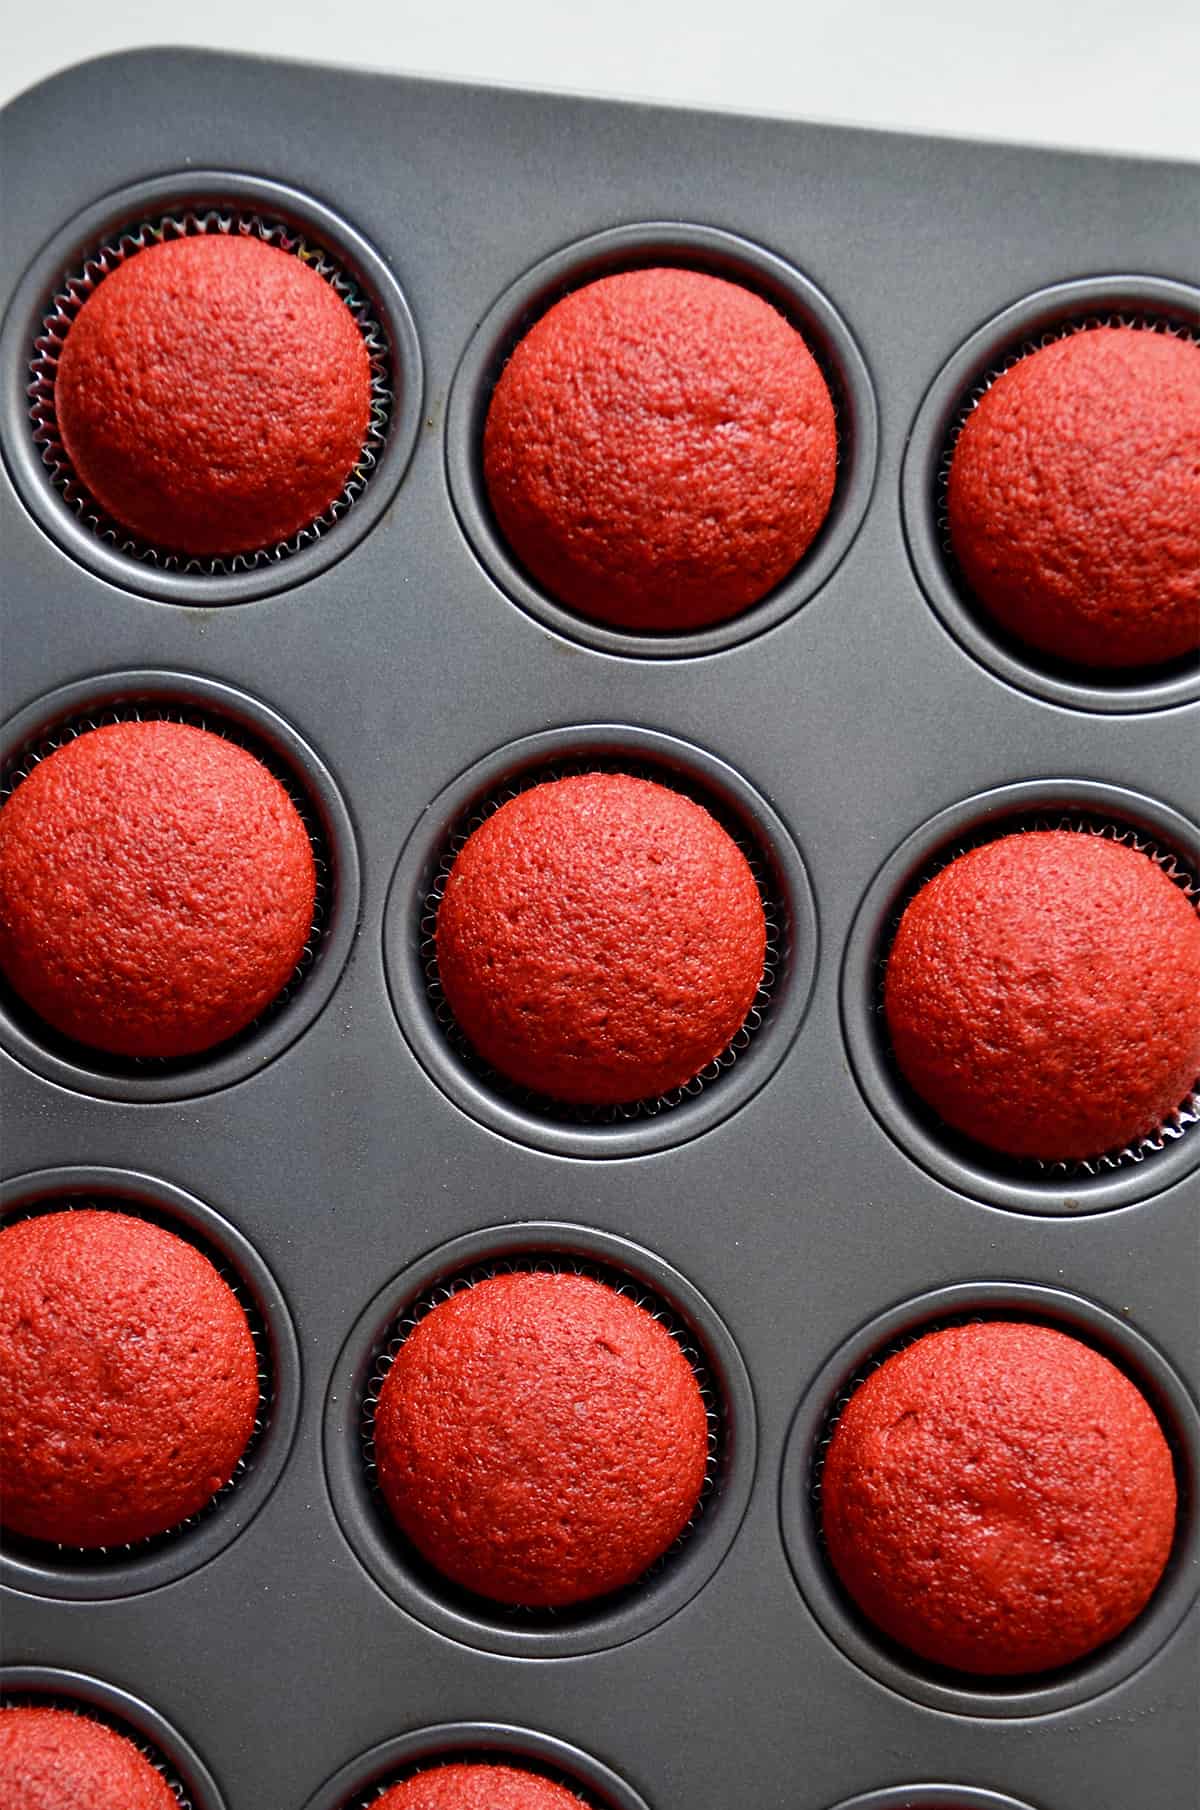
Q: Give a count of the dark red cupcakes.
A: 11